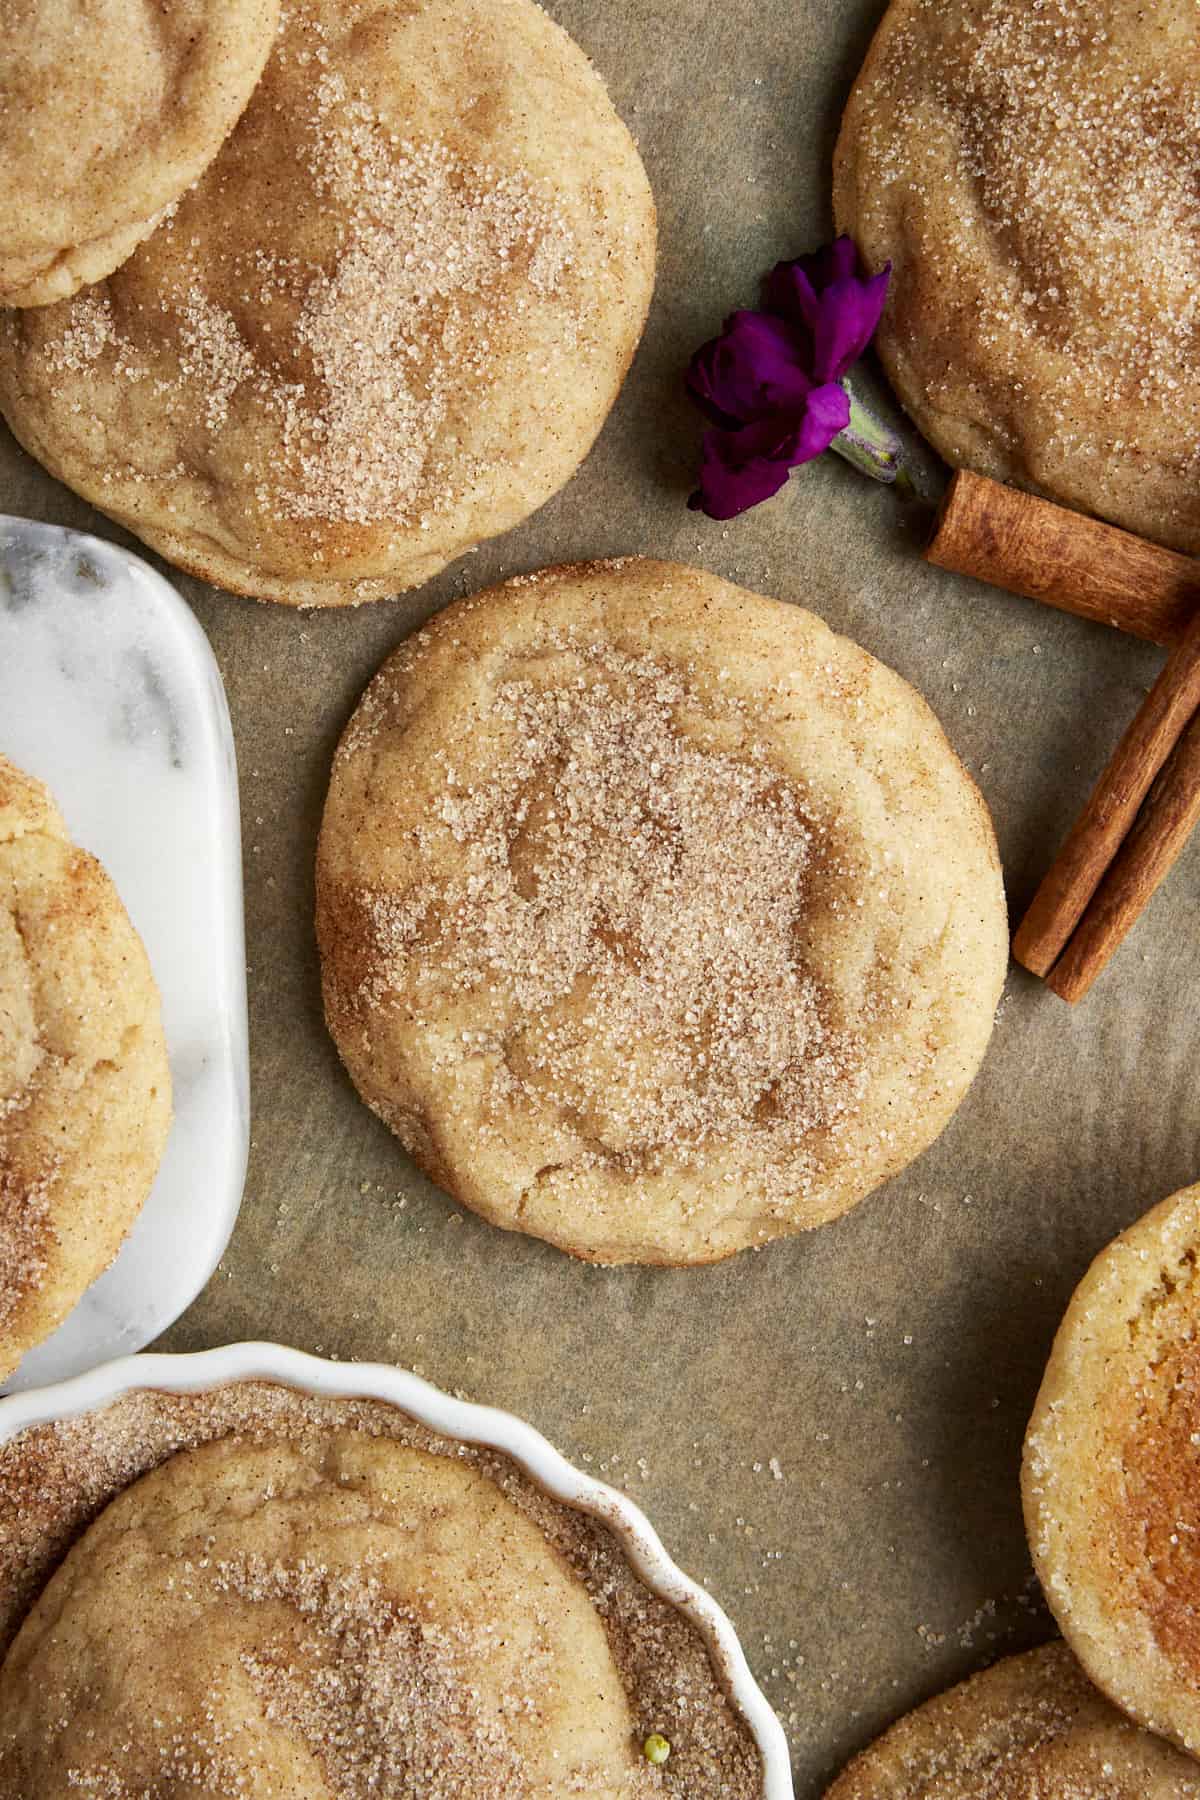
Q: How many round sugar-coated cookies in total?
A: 8